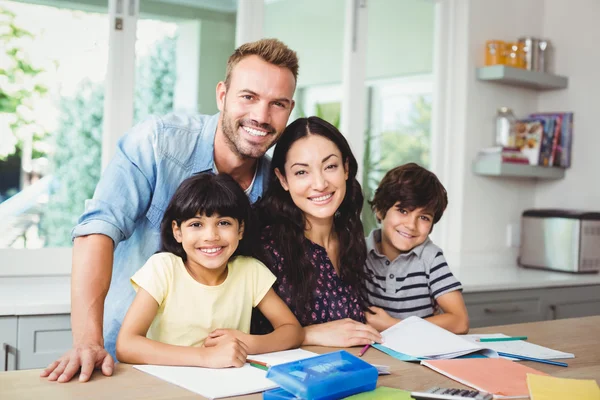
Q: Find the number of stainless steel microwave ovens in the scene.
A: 1